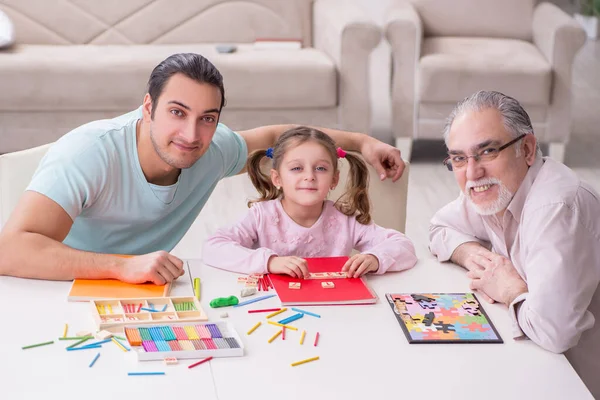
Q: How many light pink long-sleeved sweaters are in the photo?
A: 1